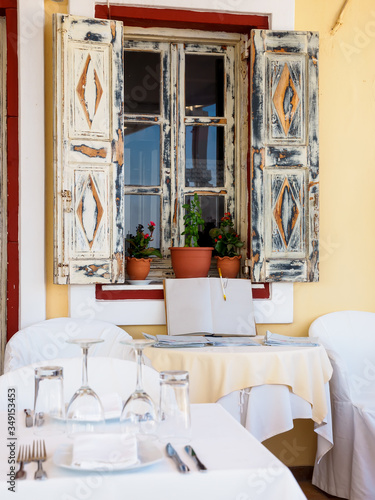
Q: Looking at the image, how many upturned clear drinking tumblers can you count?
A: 2